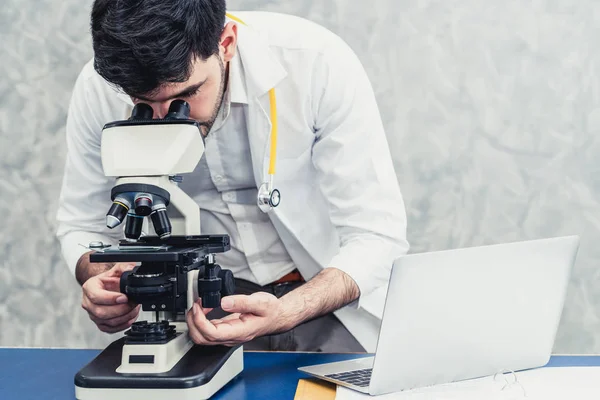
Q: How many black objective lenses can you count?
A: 4